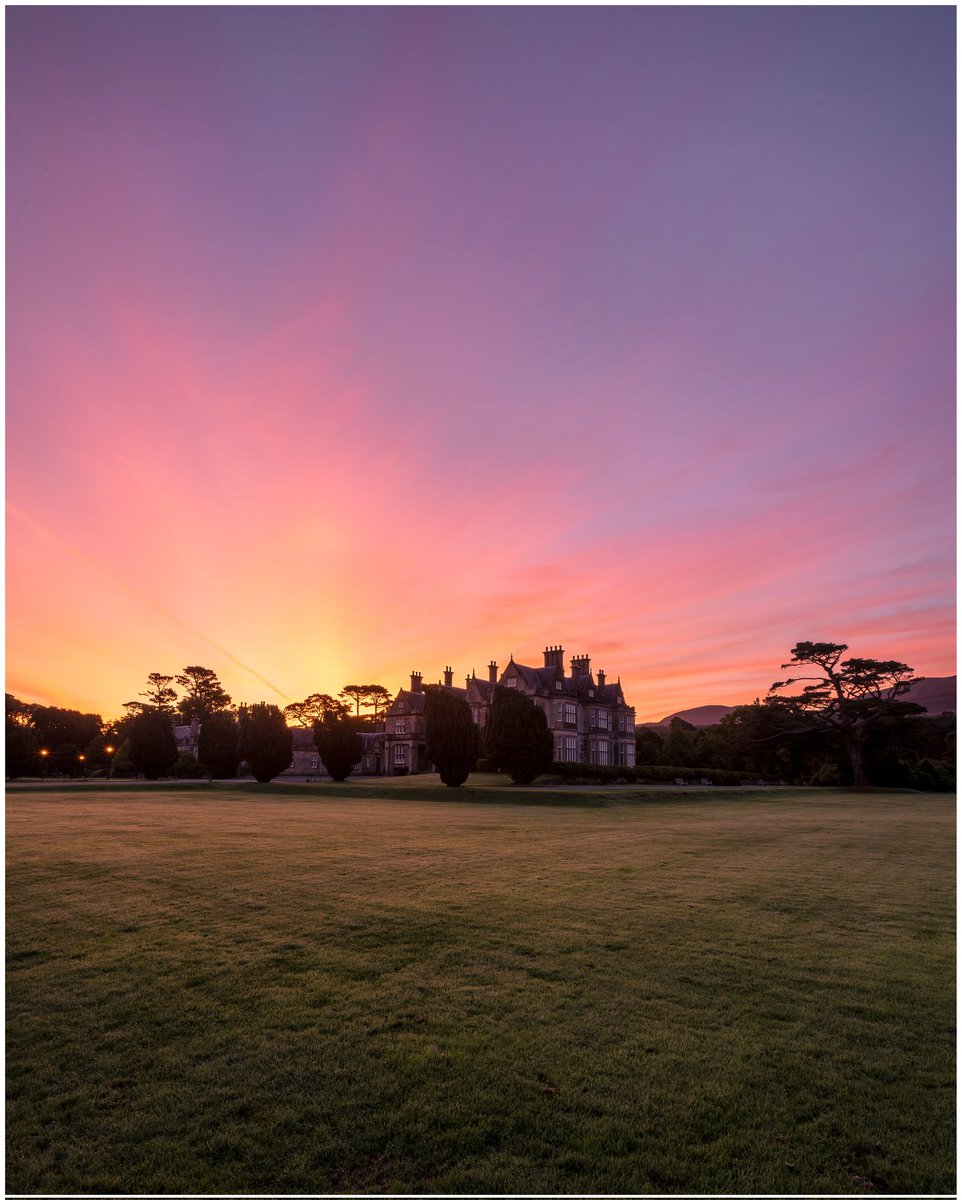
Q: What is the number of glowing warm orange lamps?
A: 3